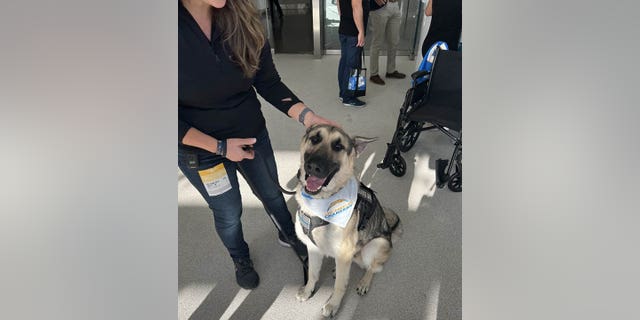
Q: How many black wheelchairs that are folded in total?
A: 0